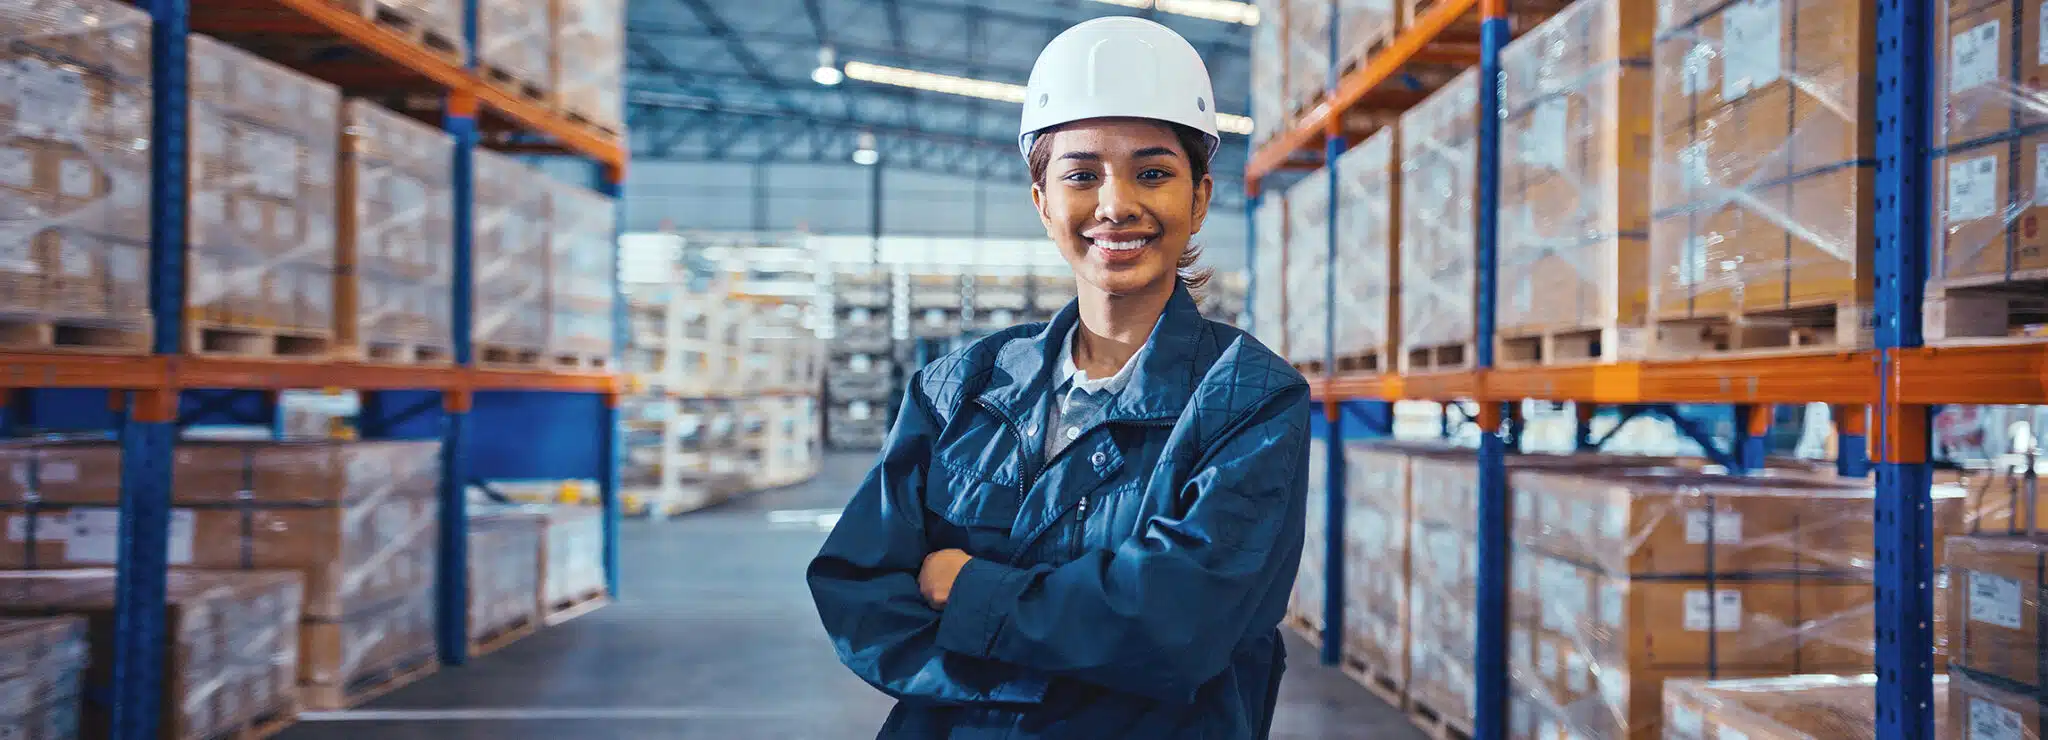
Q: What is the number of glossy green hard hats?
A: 0